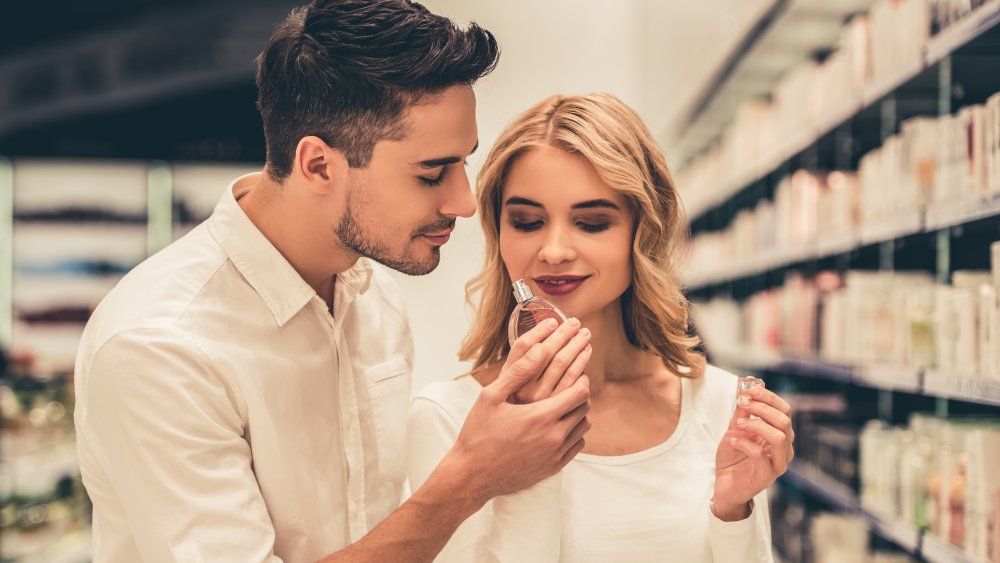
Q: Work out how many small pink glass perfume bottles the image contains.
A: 1